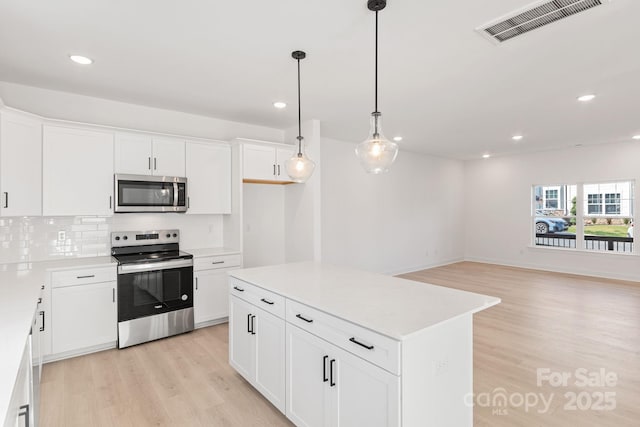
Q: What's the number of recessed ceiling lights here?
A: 7